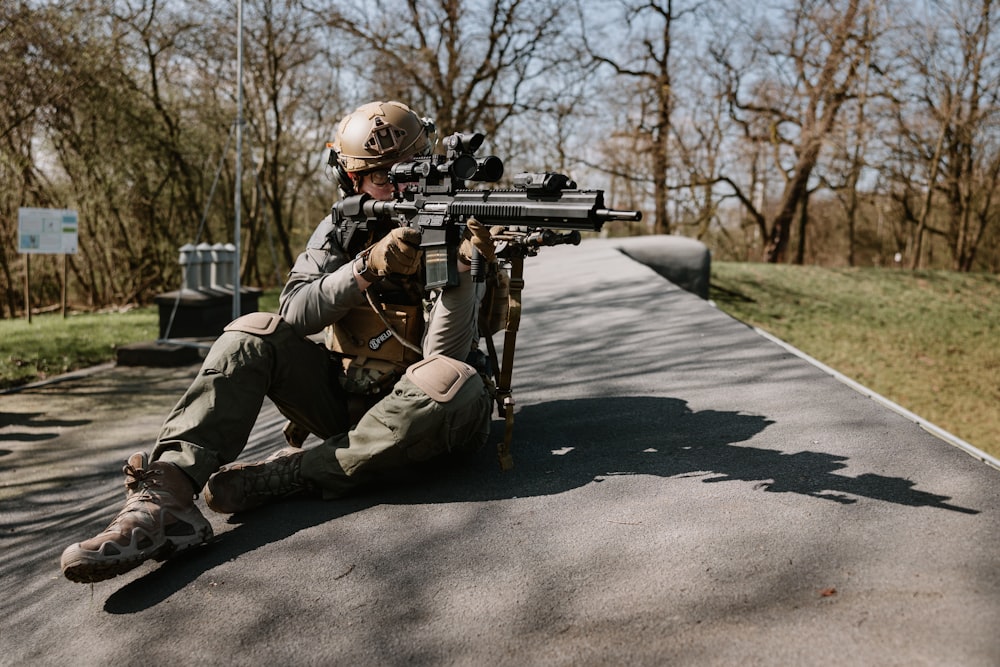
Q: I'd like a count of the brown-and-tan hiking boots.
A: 2